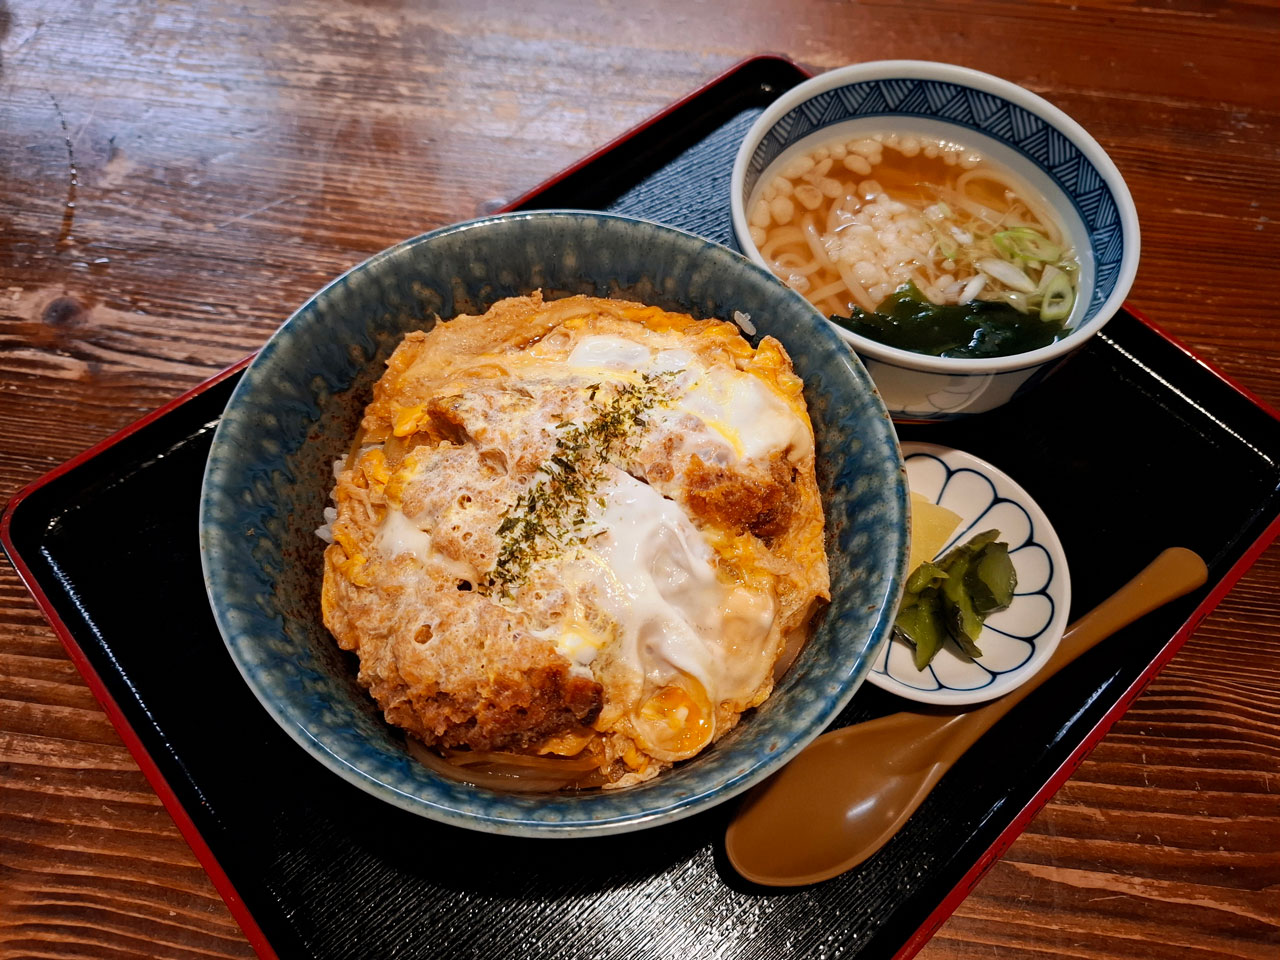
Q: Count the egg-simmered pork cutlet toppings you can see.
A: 1